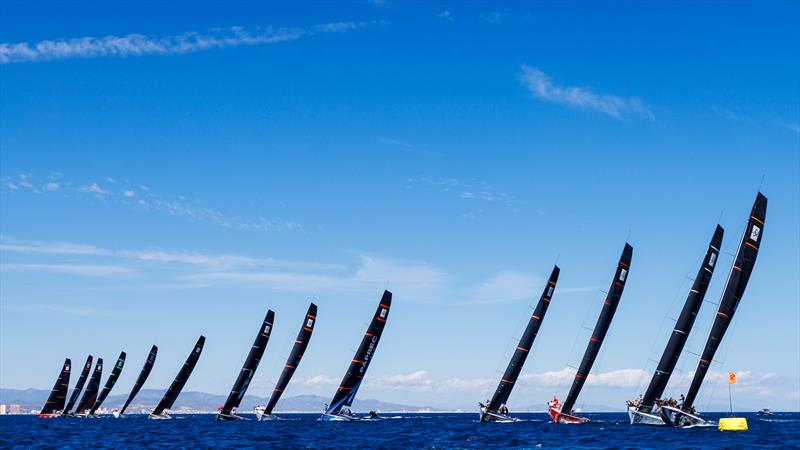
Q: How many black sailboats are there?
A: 13